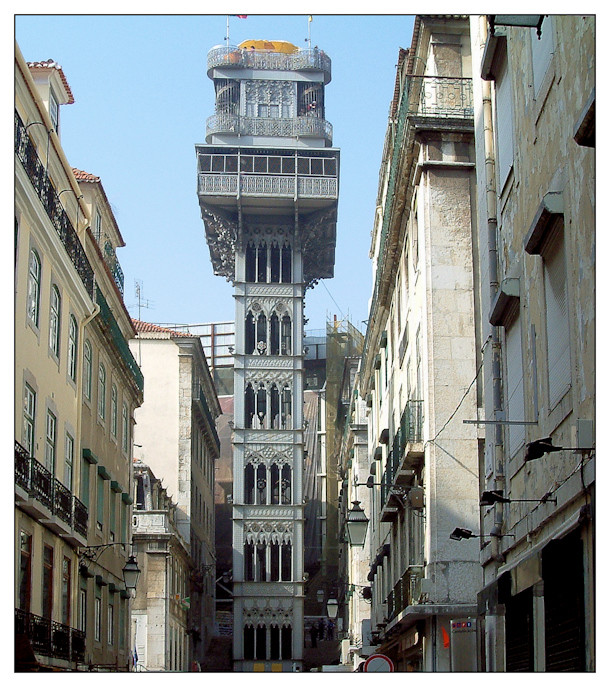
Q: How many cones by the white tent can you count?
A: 0